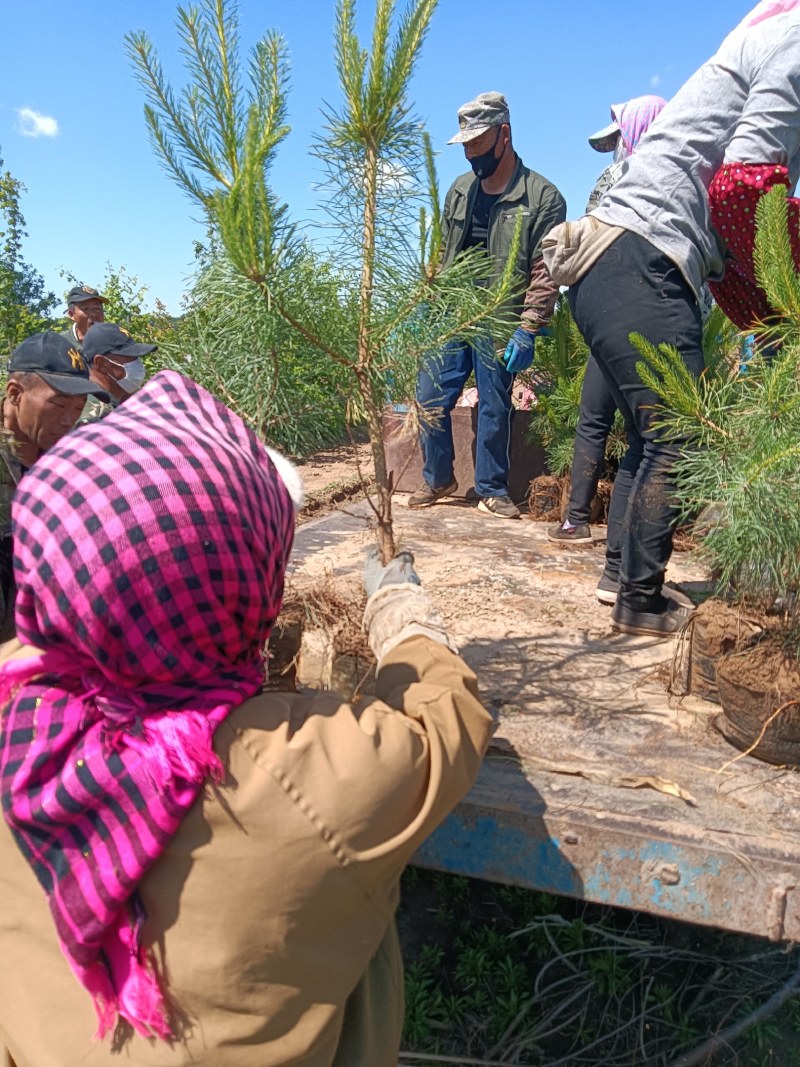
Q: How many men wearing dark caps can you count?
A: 3